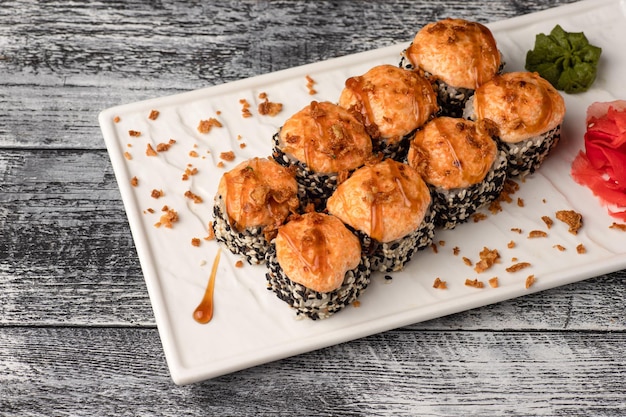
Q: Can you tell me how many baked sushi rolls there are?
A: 8